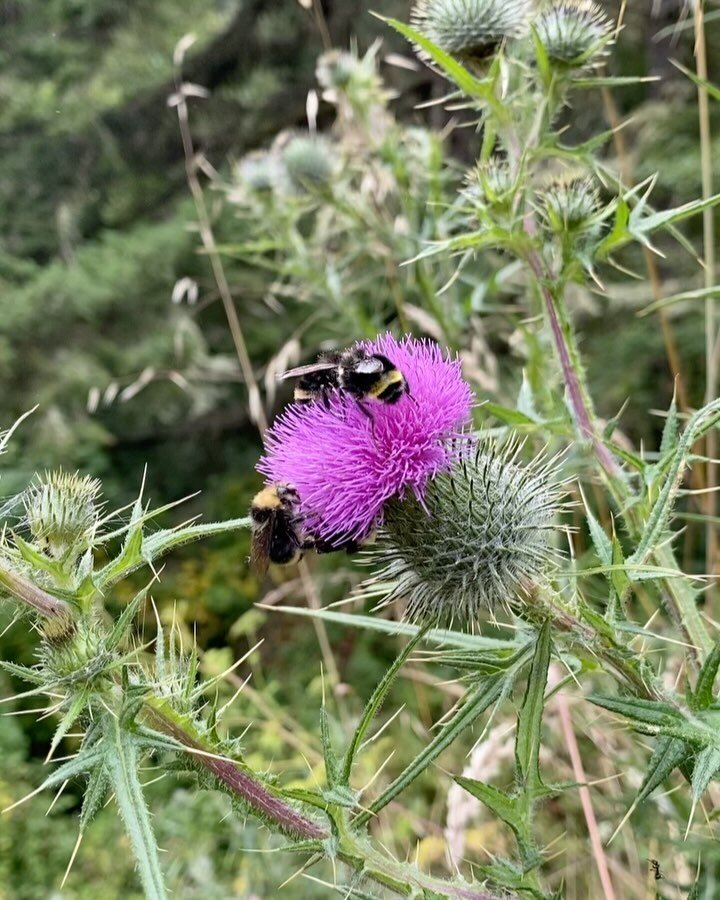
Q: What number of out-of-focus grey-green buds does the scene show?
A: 3